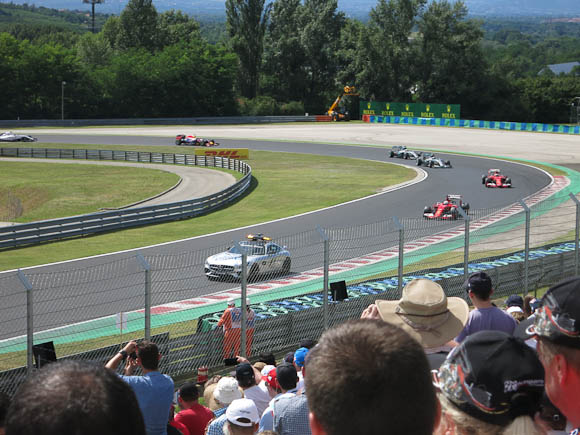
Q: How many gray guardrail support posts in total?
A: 8